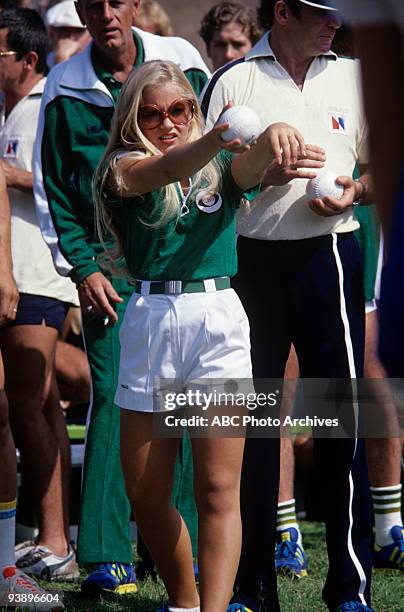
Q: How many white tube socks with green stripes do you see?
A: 2